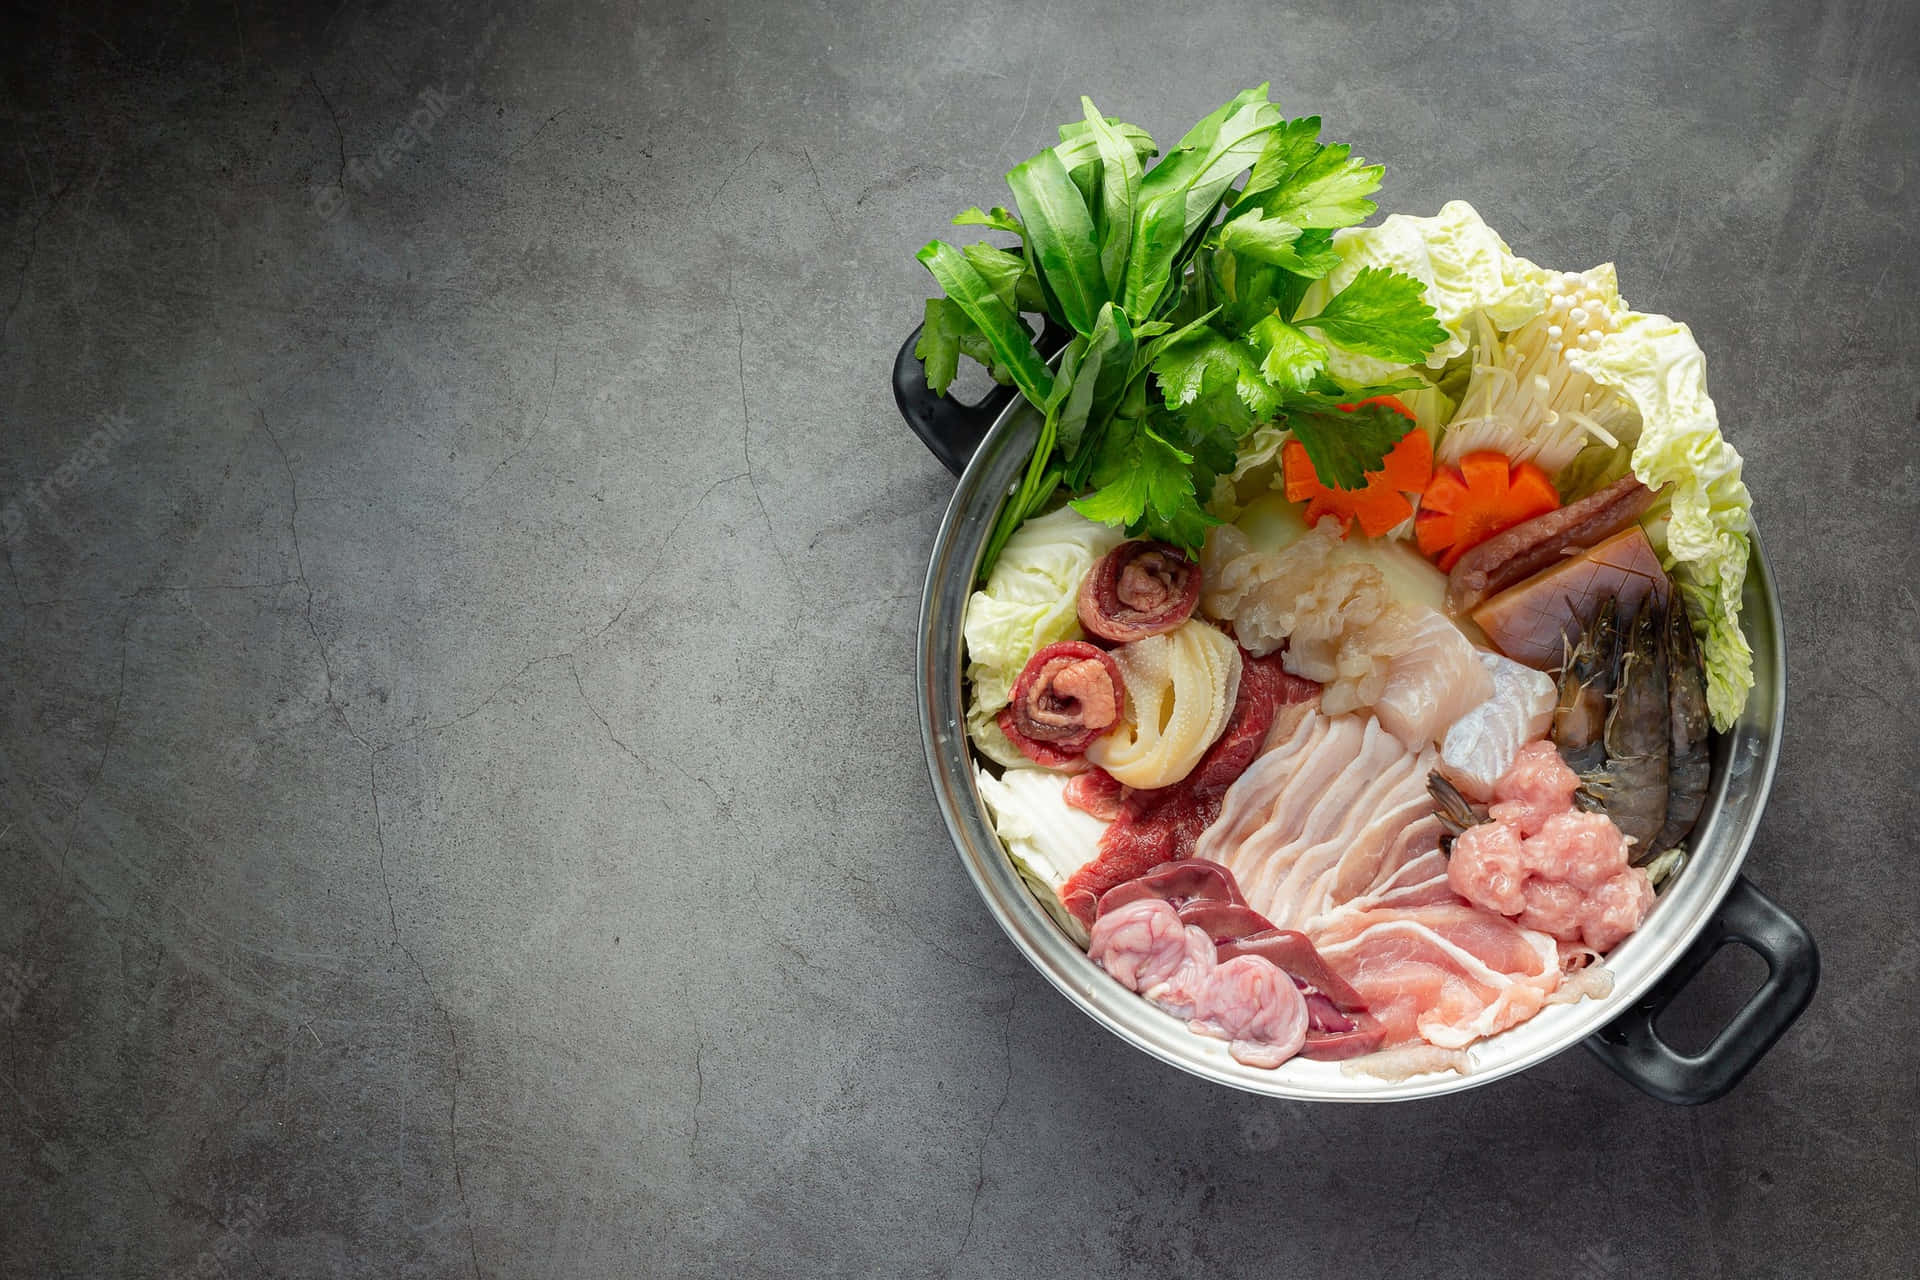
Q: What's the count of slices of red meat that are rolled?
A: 2